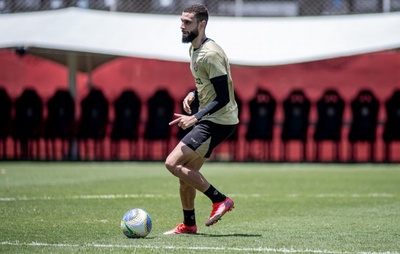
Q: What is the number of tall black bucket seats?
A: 13